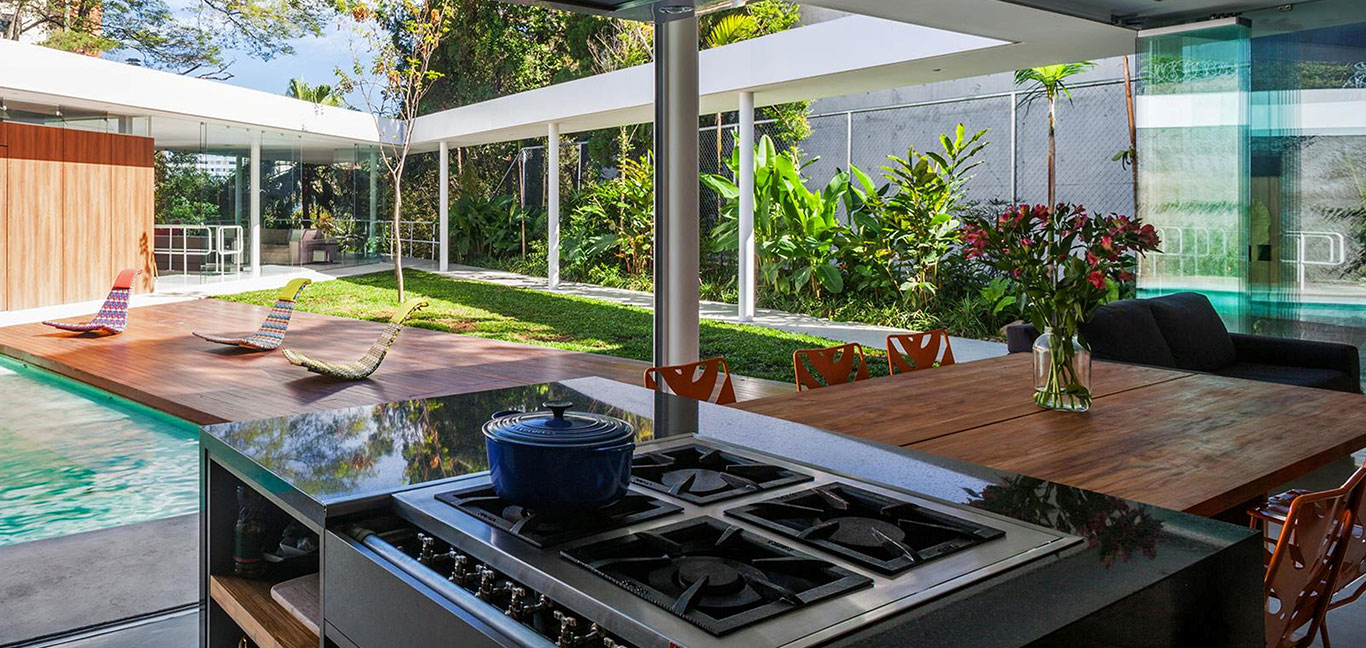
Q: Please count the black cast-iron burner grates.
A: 4